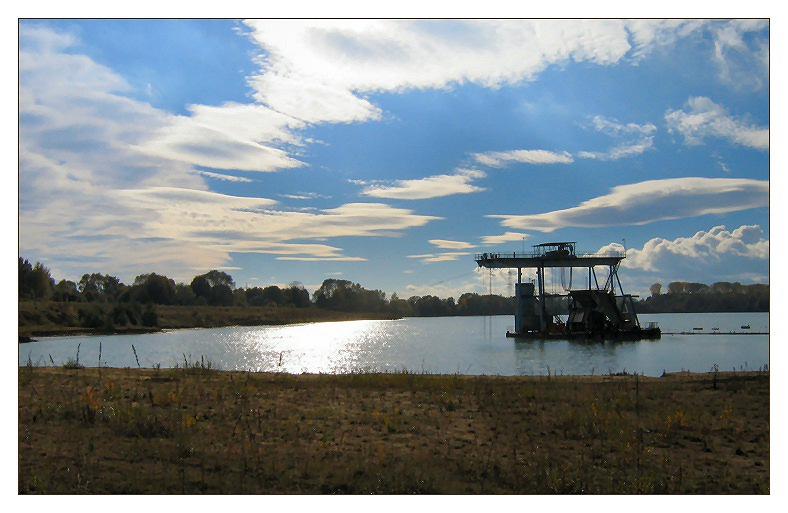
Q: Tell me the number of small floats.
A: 3